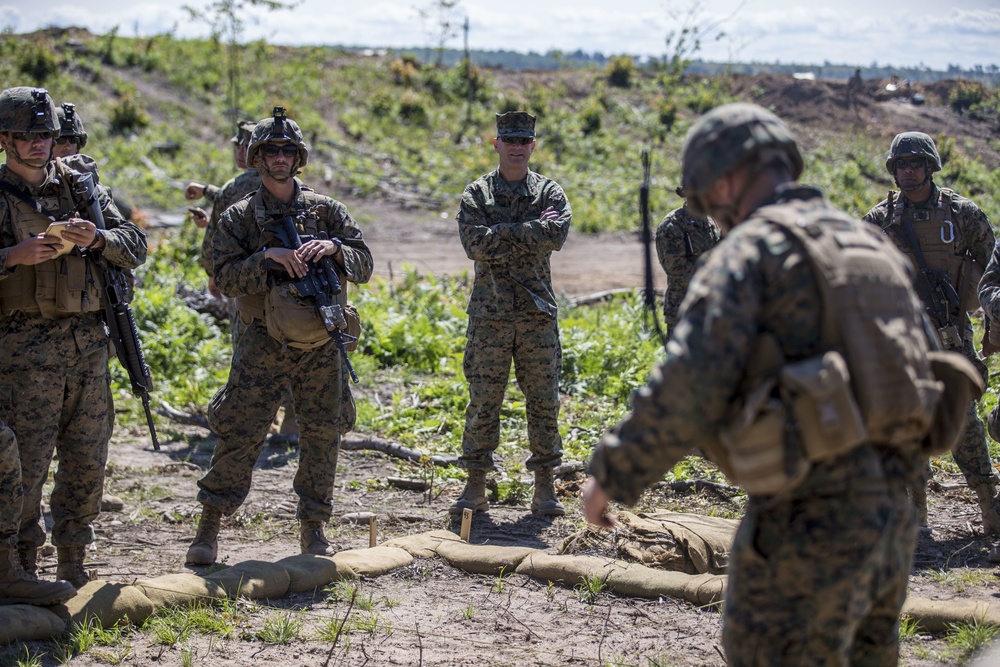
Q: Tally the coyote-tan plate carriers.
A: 4